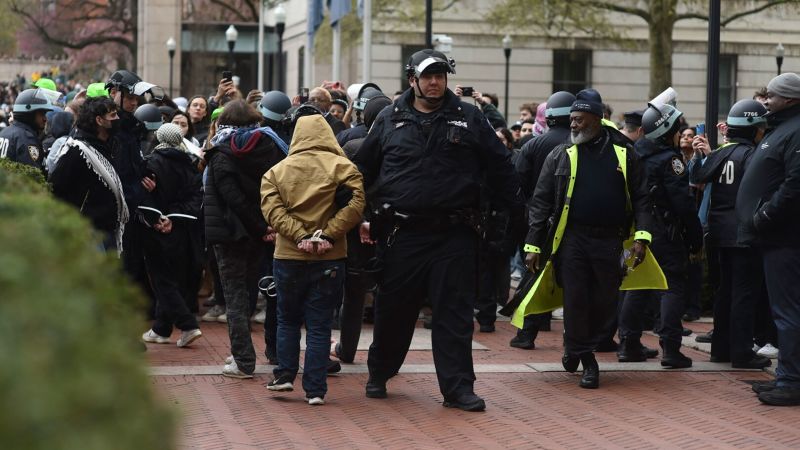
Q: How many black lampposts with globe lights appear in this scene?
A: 5